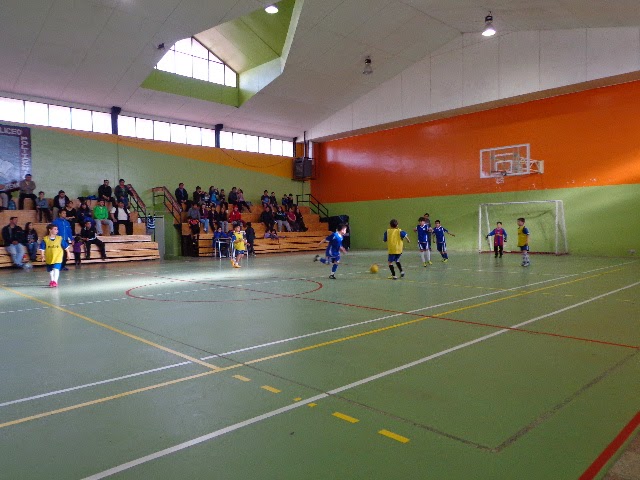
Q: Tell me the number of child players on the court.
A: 8